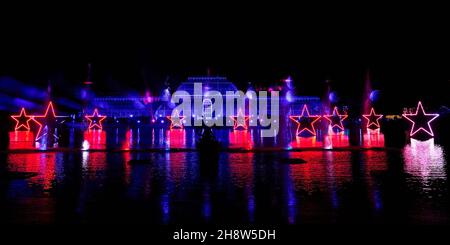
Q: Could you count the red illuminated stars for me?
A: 9